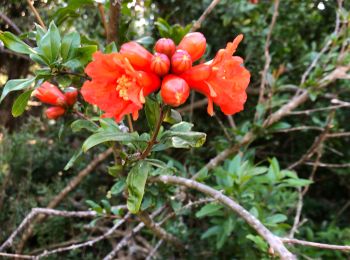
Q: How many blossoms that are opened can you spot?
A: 2